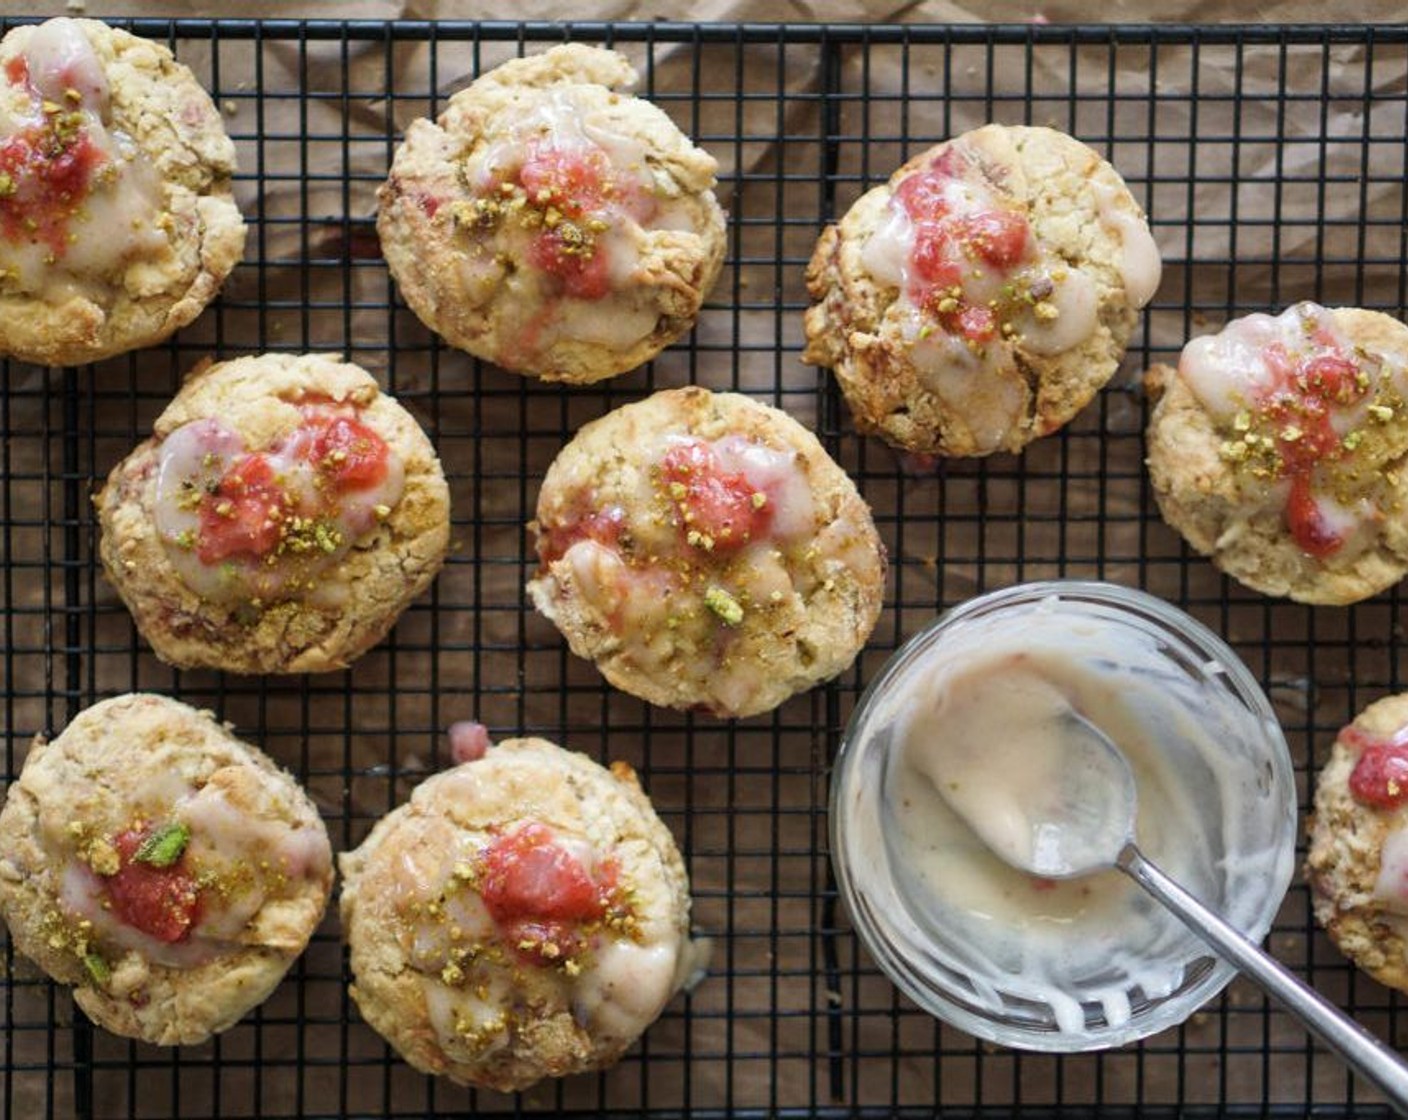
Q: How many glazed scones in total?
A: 9